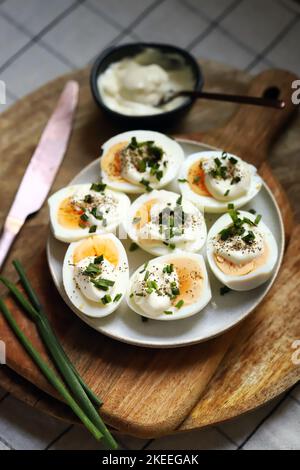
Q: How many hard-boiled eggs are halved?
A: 7